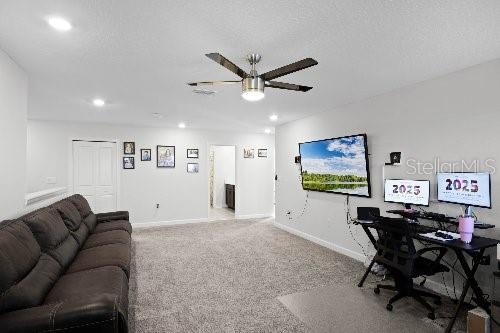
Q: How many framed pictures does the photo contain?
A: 8